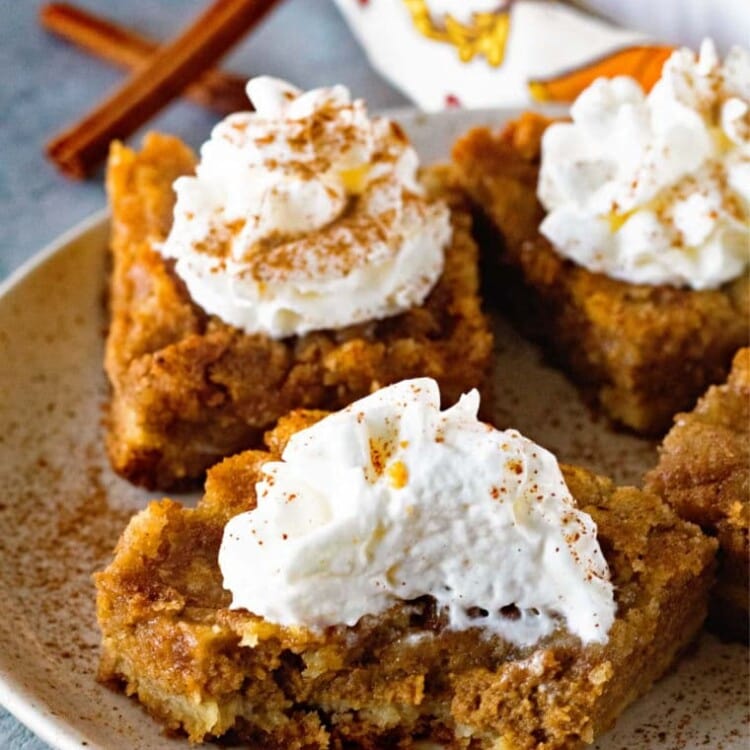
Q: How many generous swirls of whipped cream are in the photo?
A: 3